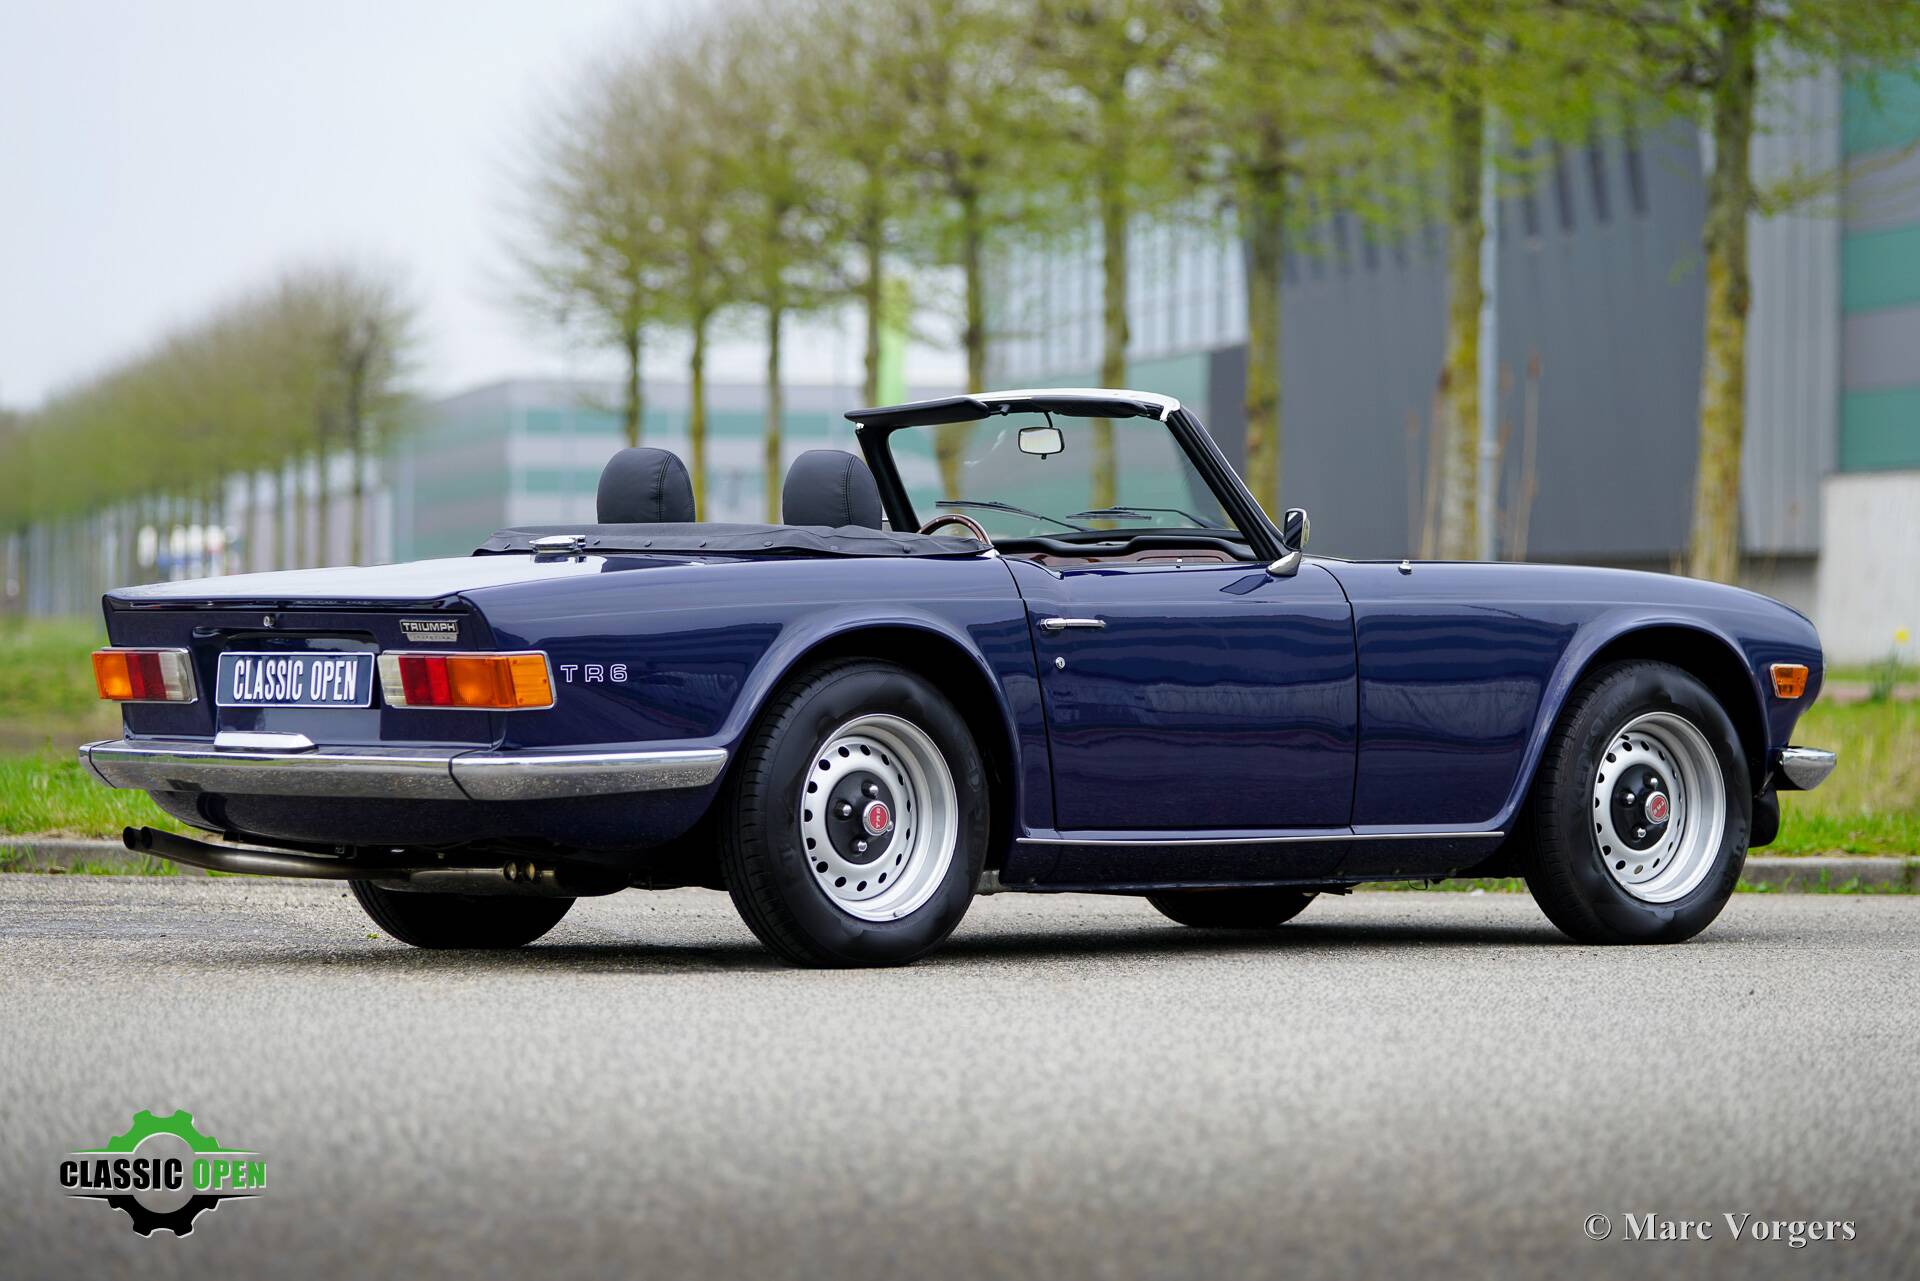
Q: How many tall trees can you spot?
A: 9